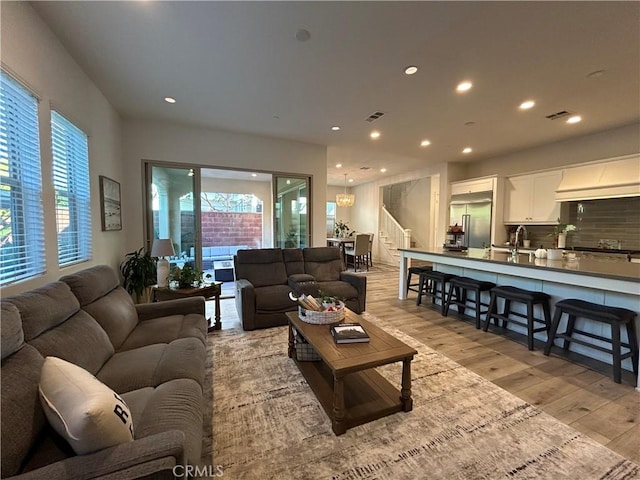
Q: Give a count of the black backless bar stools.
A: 5